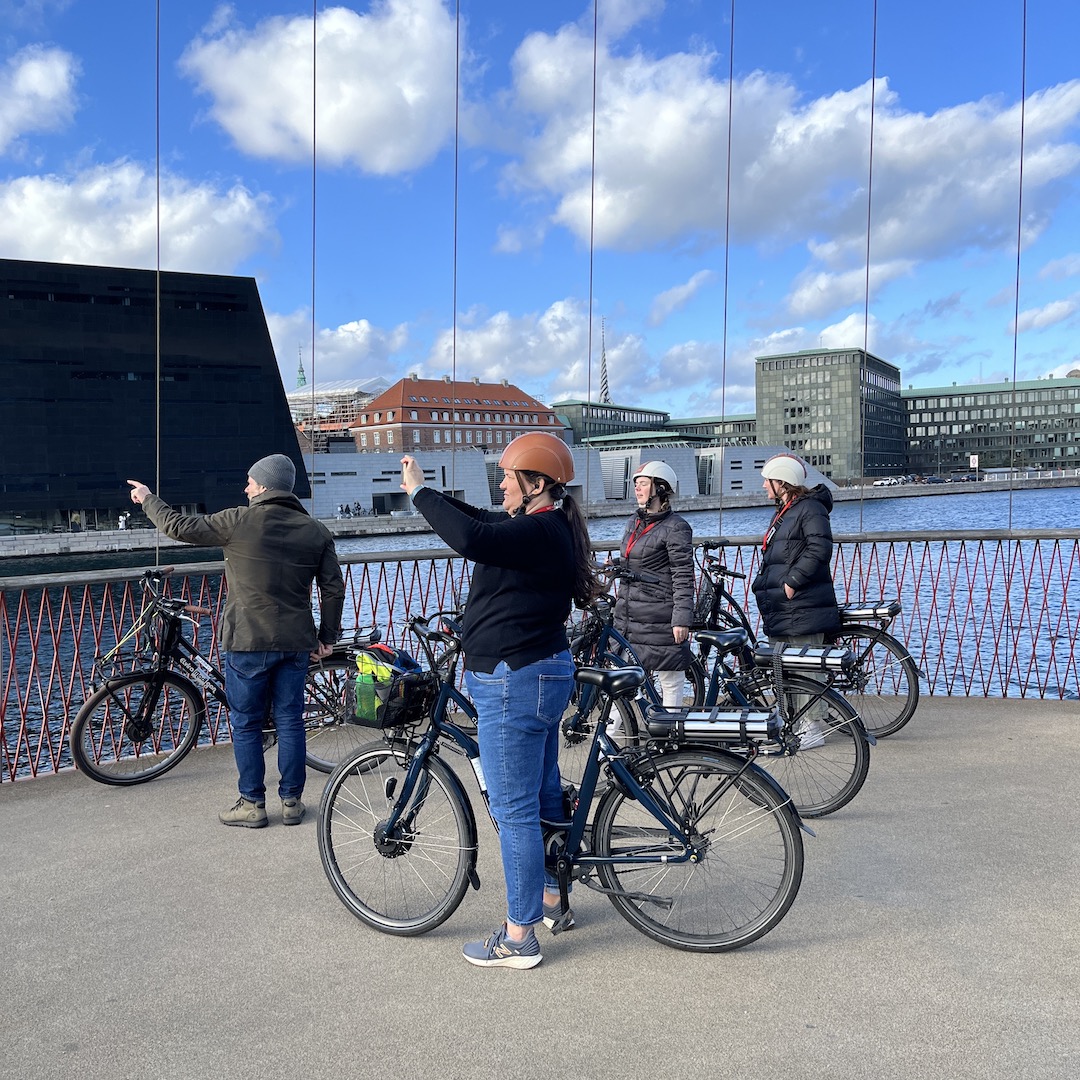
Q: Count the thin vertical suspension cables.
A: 7